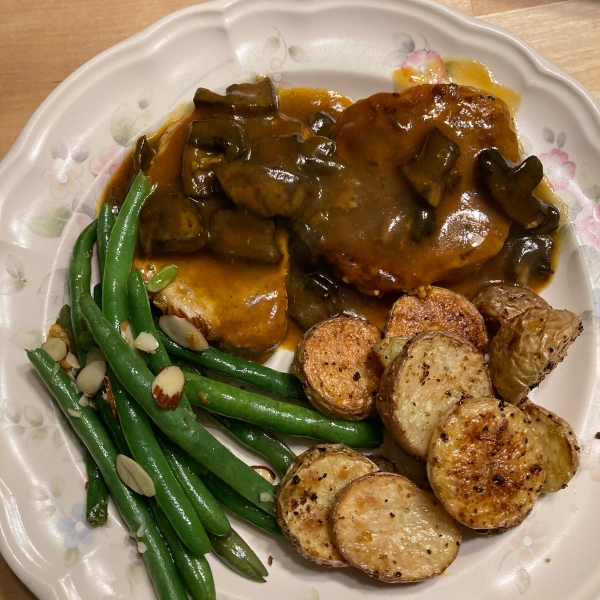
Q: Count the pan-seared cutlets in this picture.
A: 2